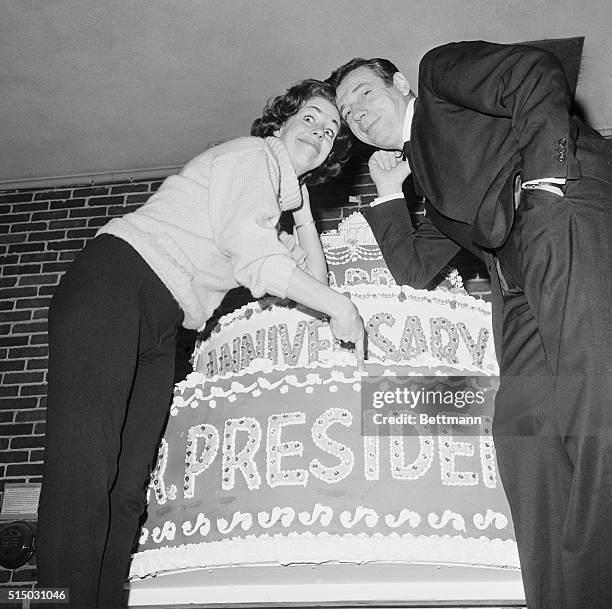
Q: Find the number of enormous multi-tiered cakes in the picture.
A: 1